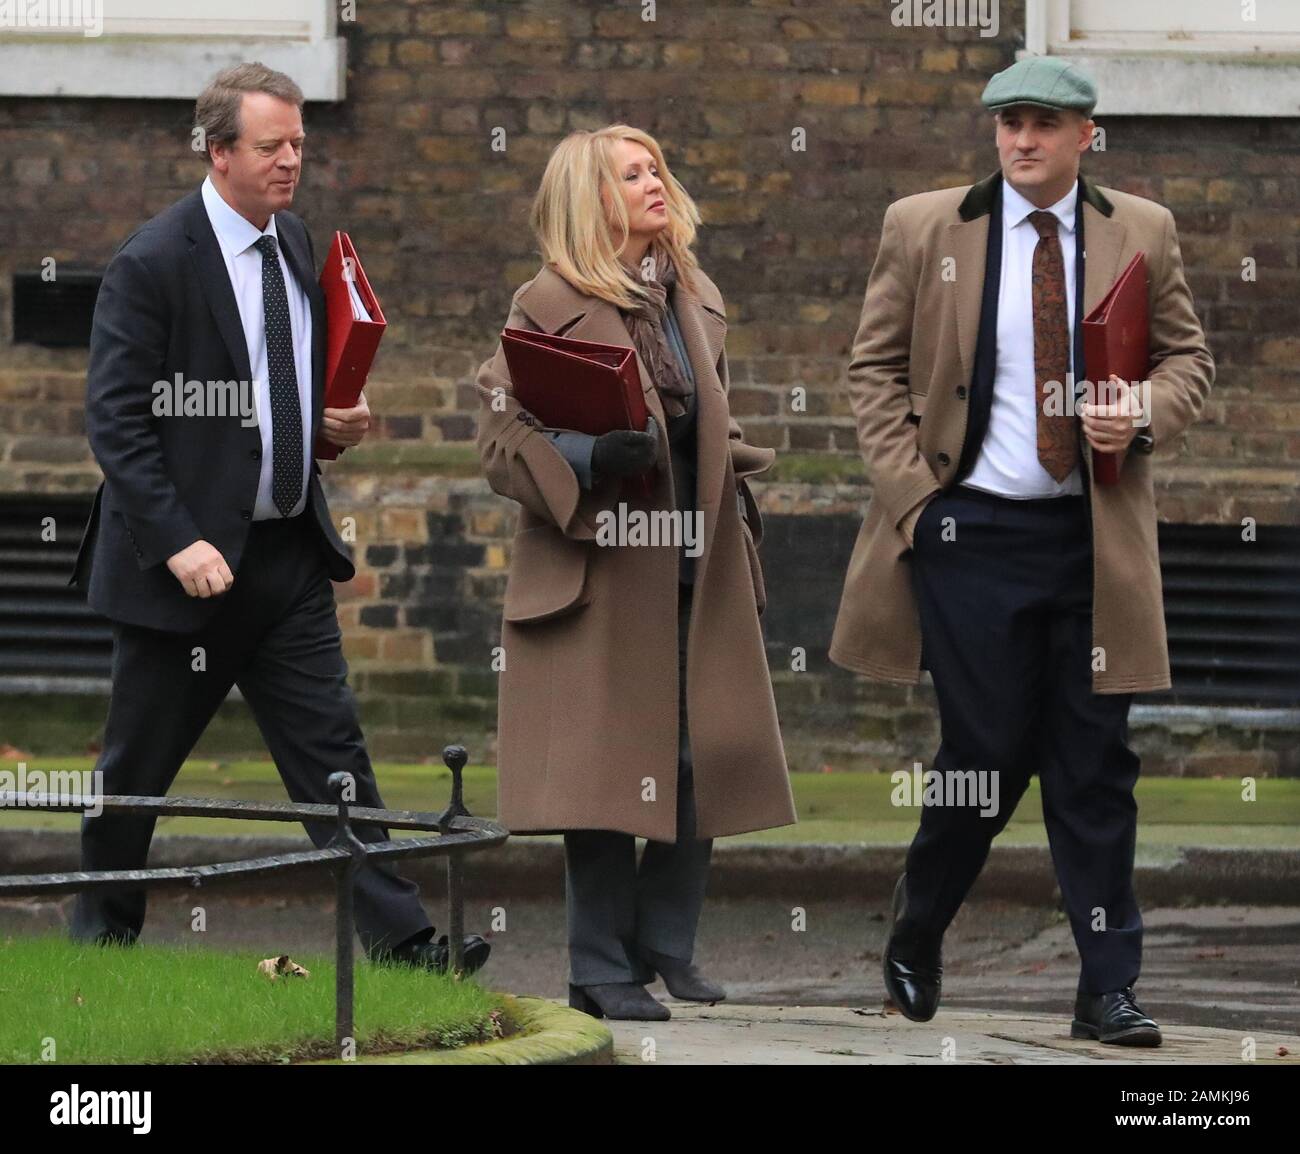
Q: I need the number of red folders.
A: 3